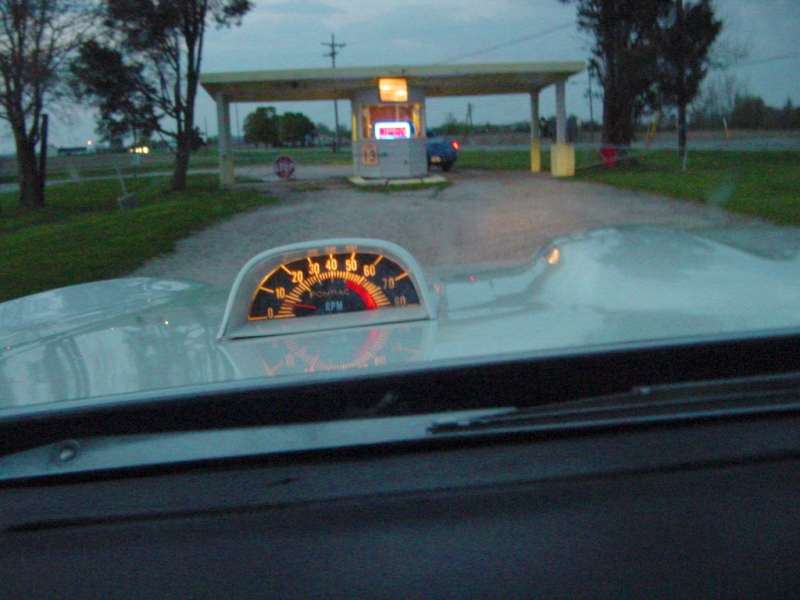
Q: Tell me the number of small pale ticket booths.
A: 1